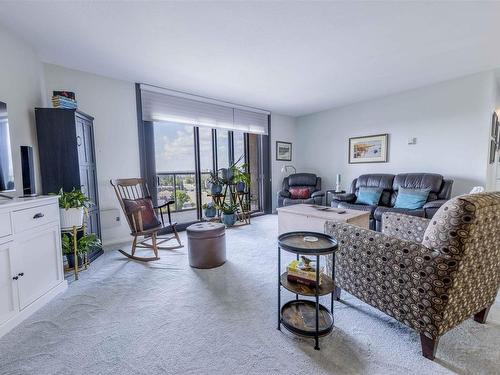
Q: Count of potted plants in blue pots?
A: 5